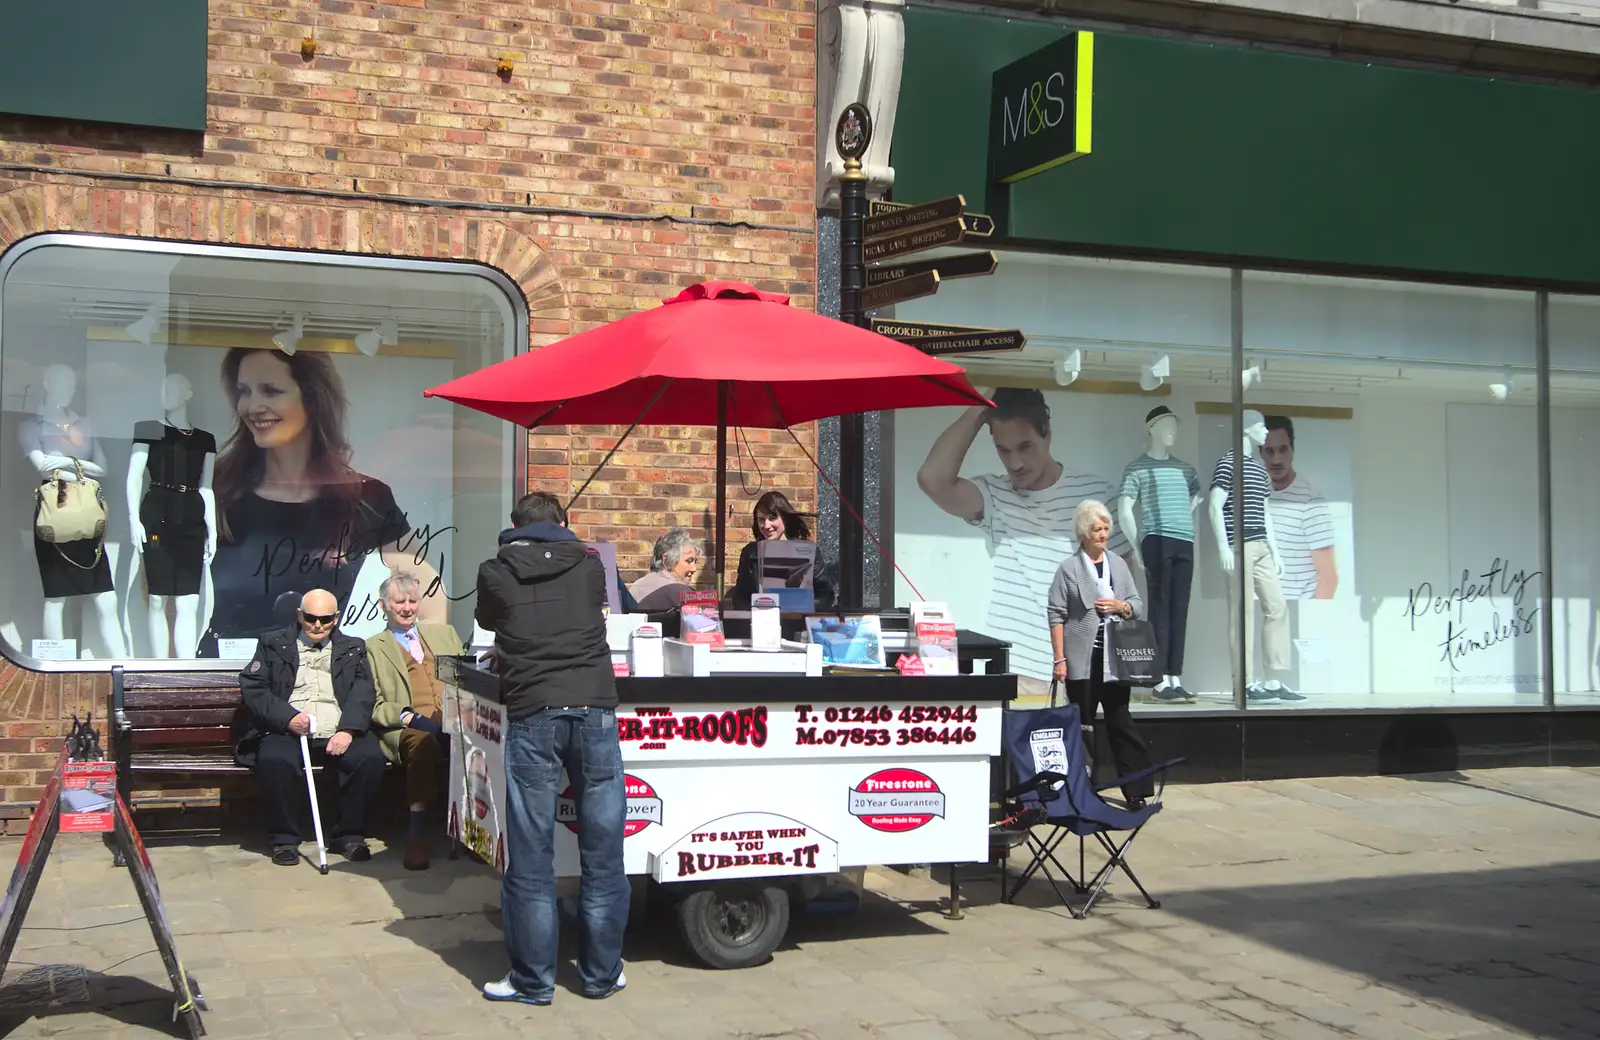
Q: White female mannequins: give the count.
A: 2